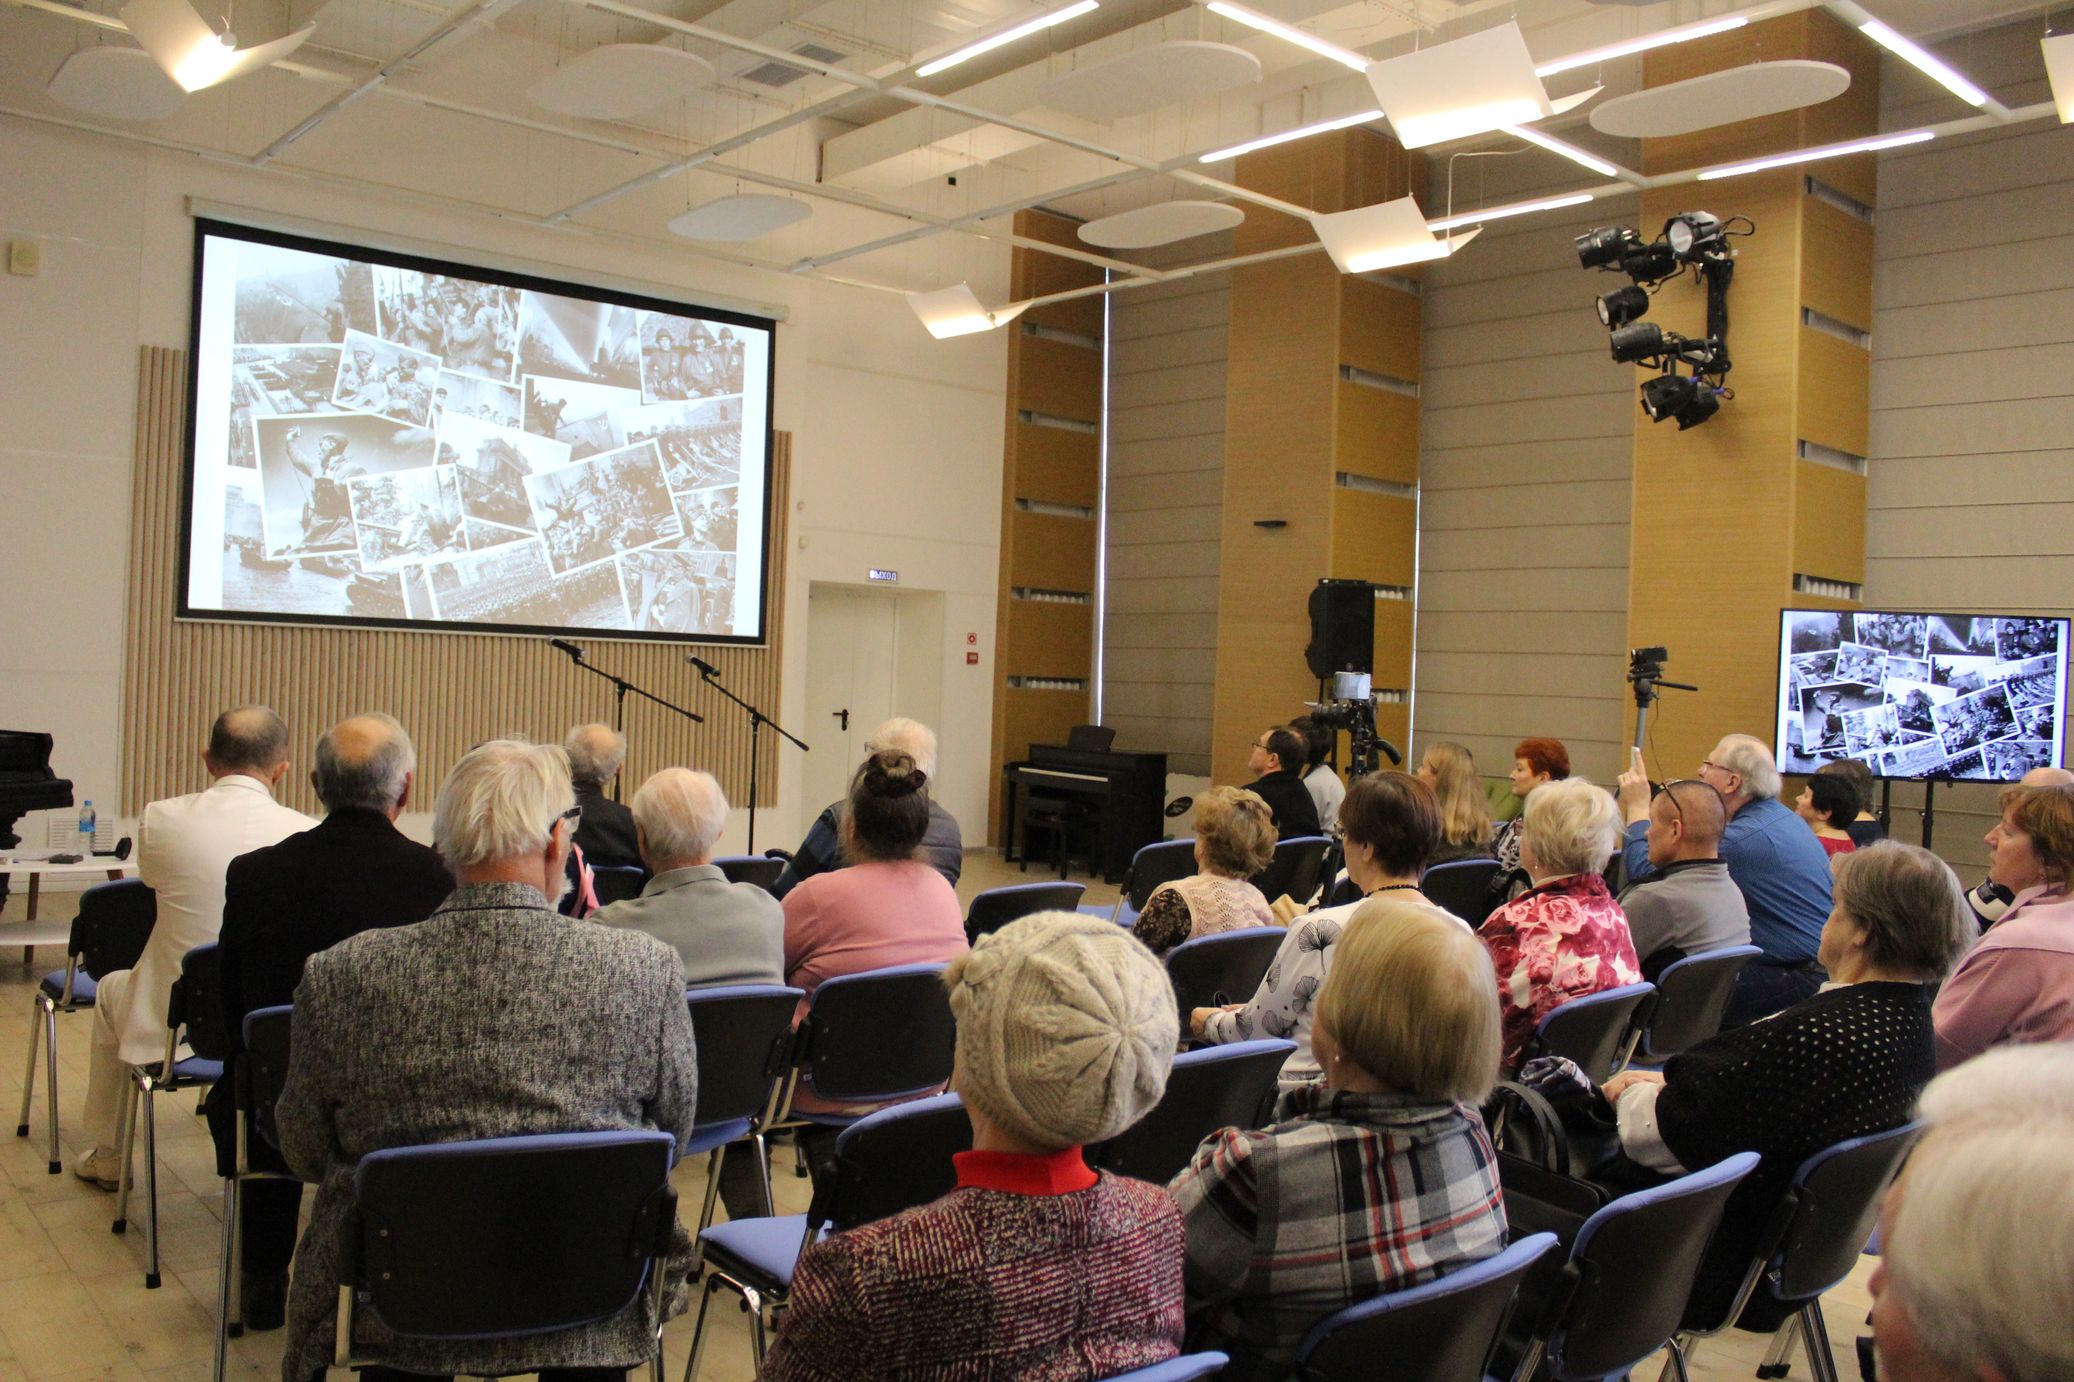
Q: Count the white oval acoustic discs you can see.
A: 6